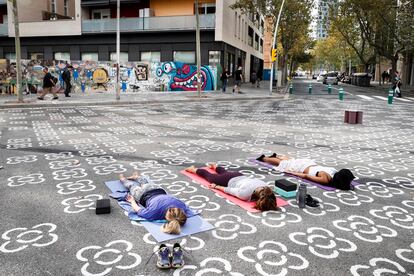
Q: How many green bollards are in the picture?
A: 5